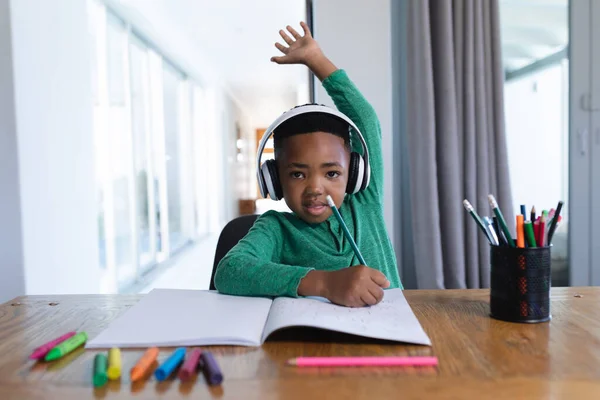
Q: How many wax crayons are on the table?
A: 8